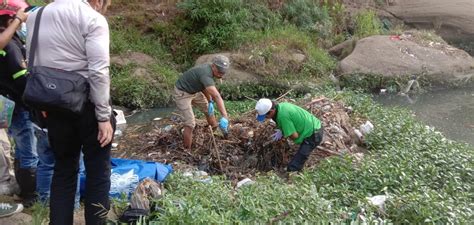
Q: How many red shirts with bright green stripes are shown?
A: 0